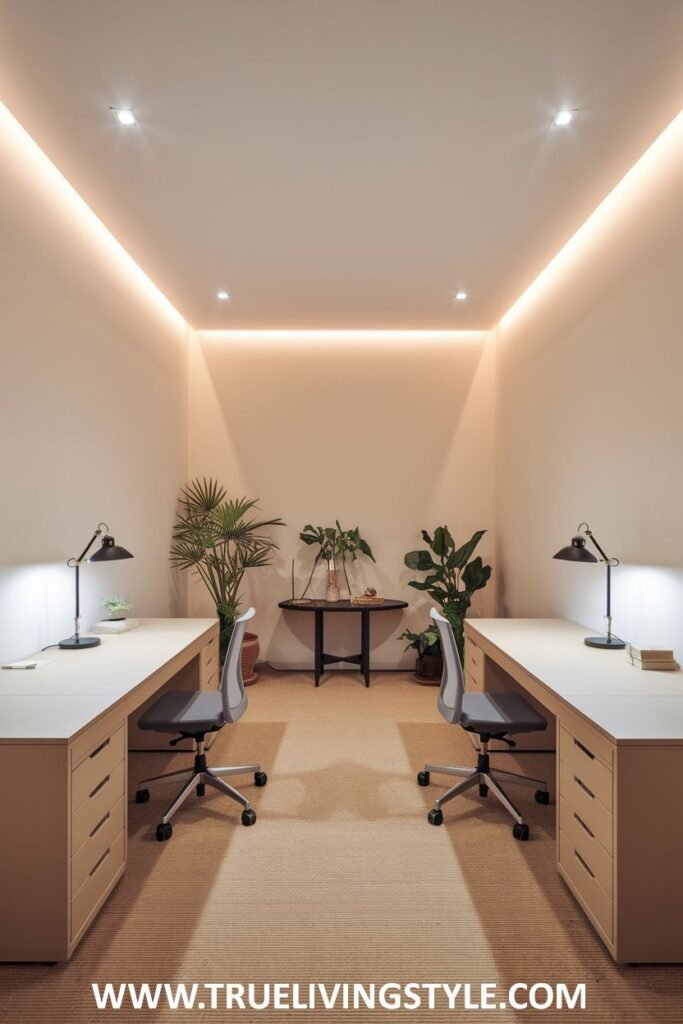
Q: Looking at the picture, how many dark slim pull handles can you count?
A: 14